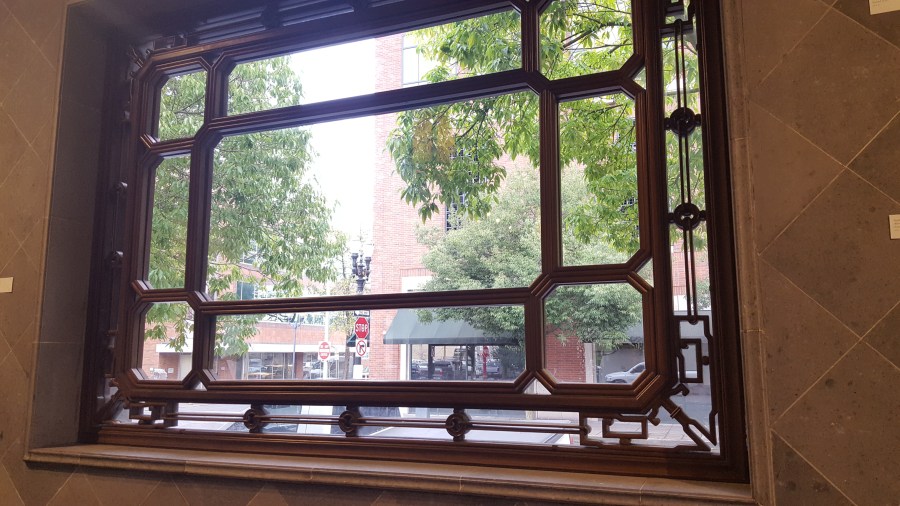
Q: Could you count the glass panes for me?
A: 9